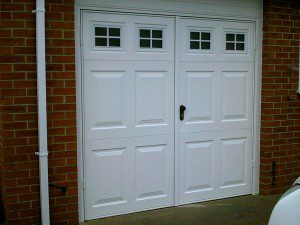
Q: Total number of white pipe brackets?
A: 2